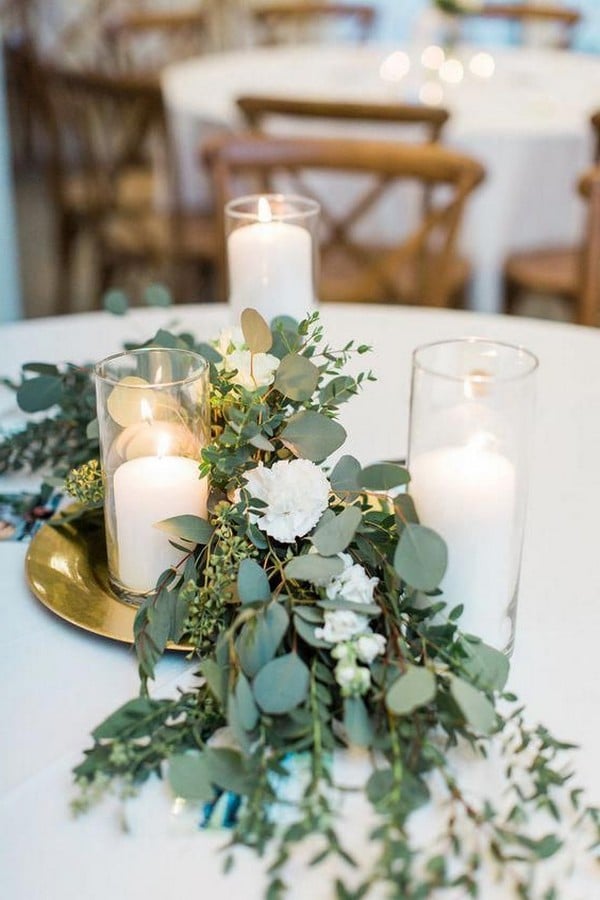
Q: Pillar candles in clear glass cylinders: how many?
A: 3